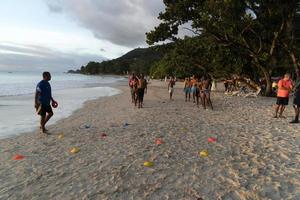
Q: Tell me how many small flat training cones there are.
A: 11